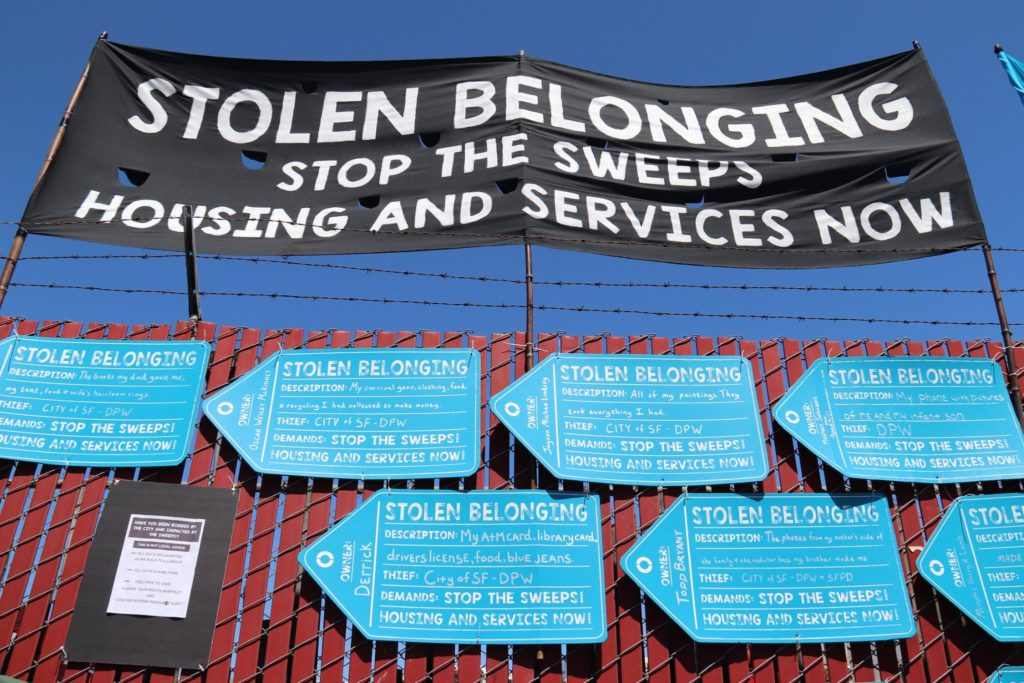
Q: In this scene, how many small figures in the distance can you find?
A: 0